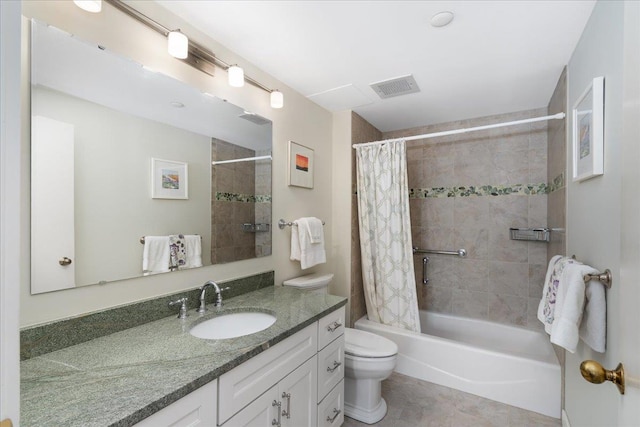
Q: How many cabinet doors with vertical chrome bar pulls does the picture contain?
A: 2